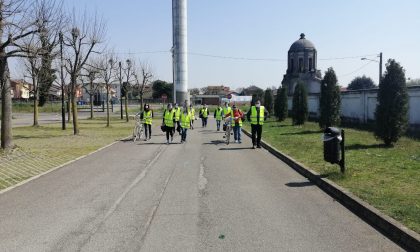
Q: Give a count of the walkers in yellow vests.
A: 10